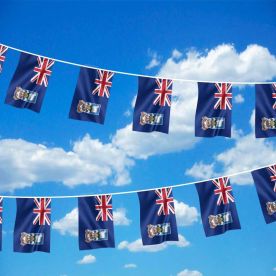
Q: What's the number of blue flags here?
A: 12